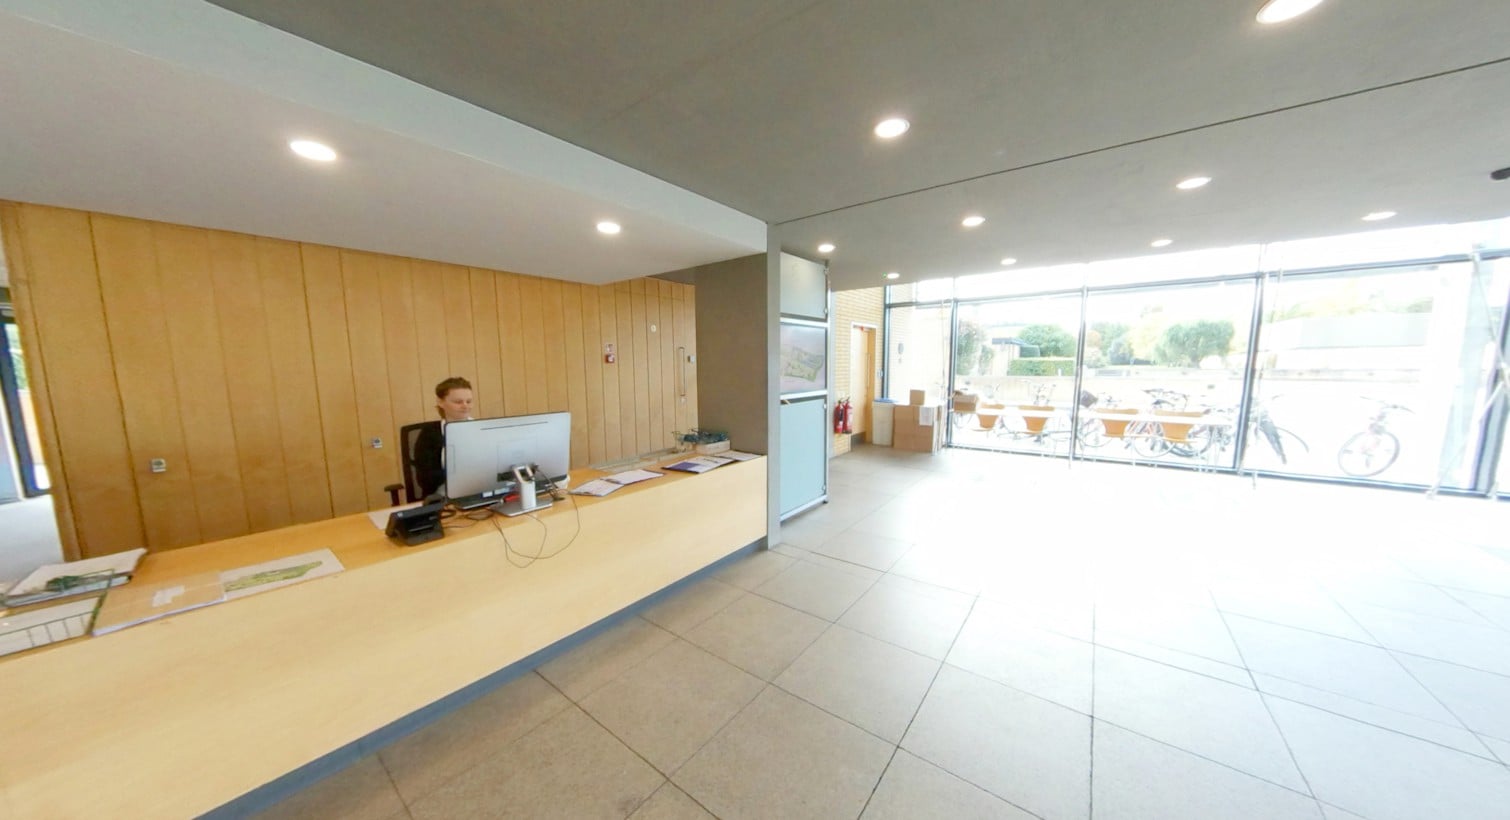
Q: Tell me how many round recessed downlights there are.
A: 11